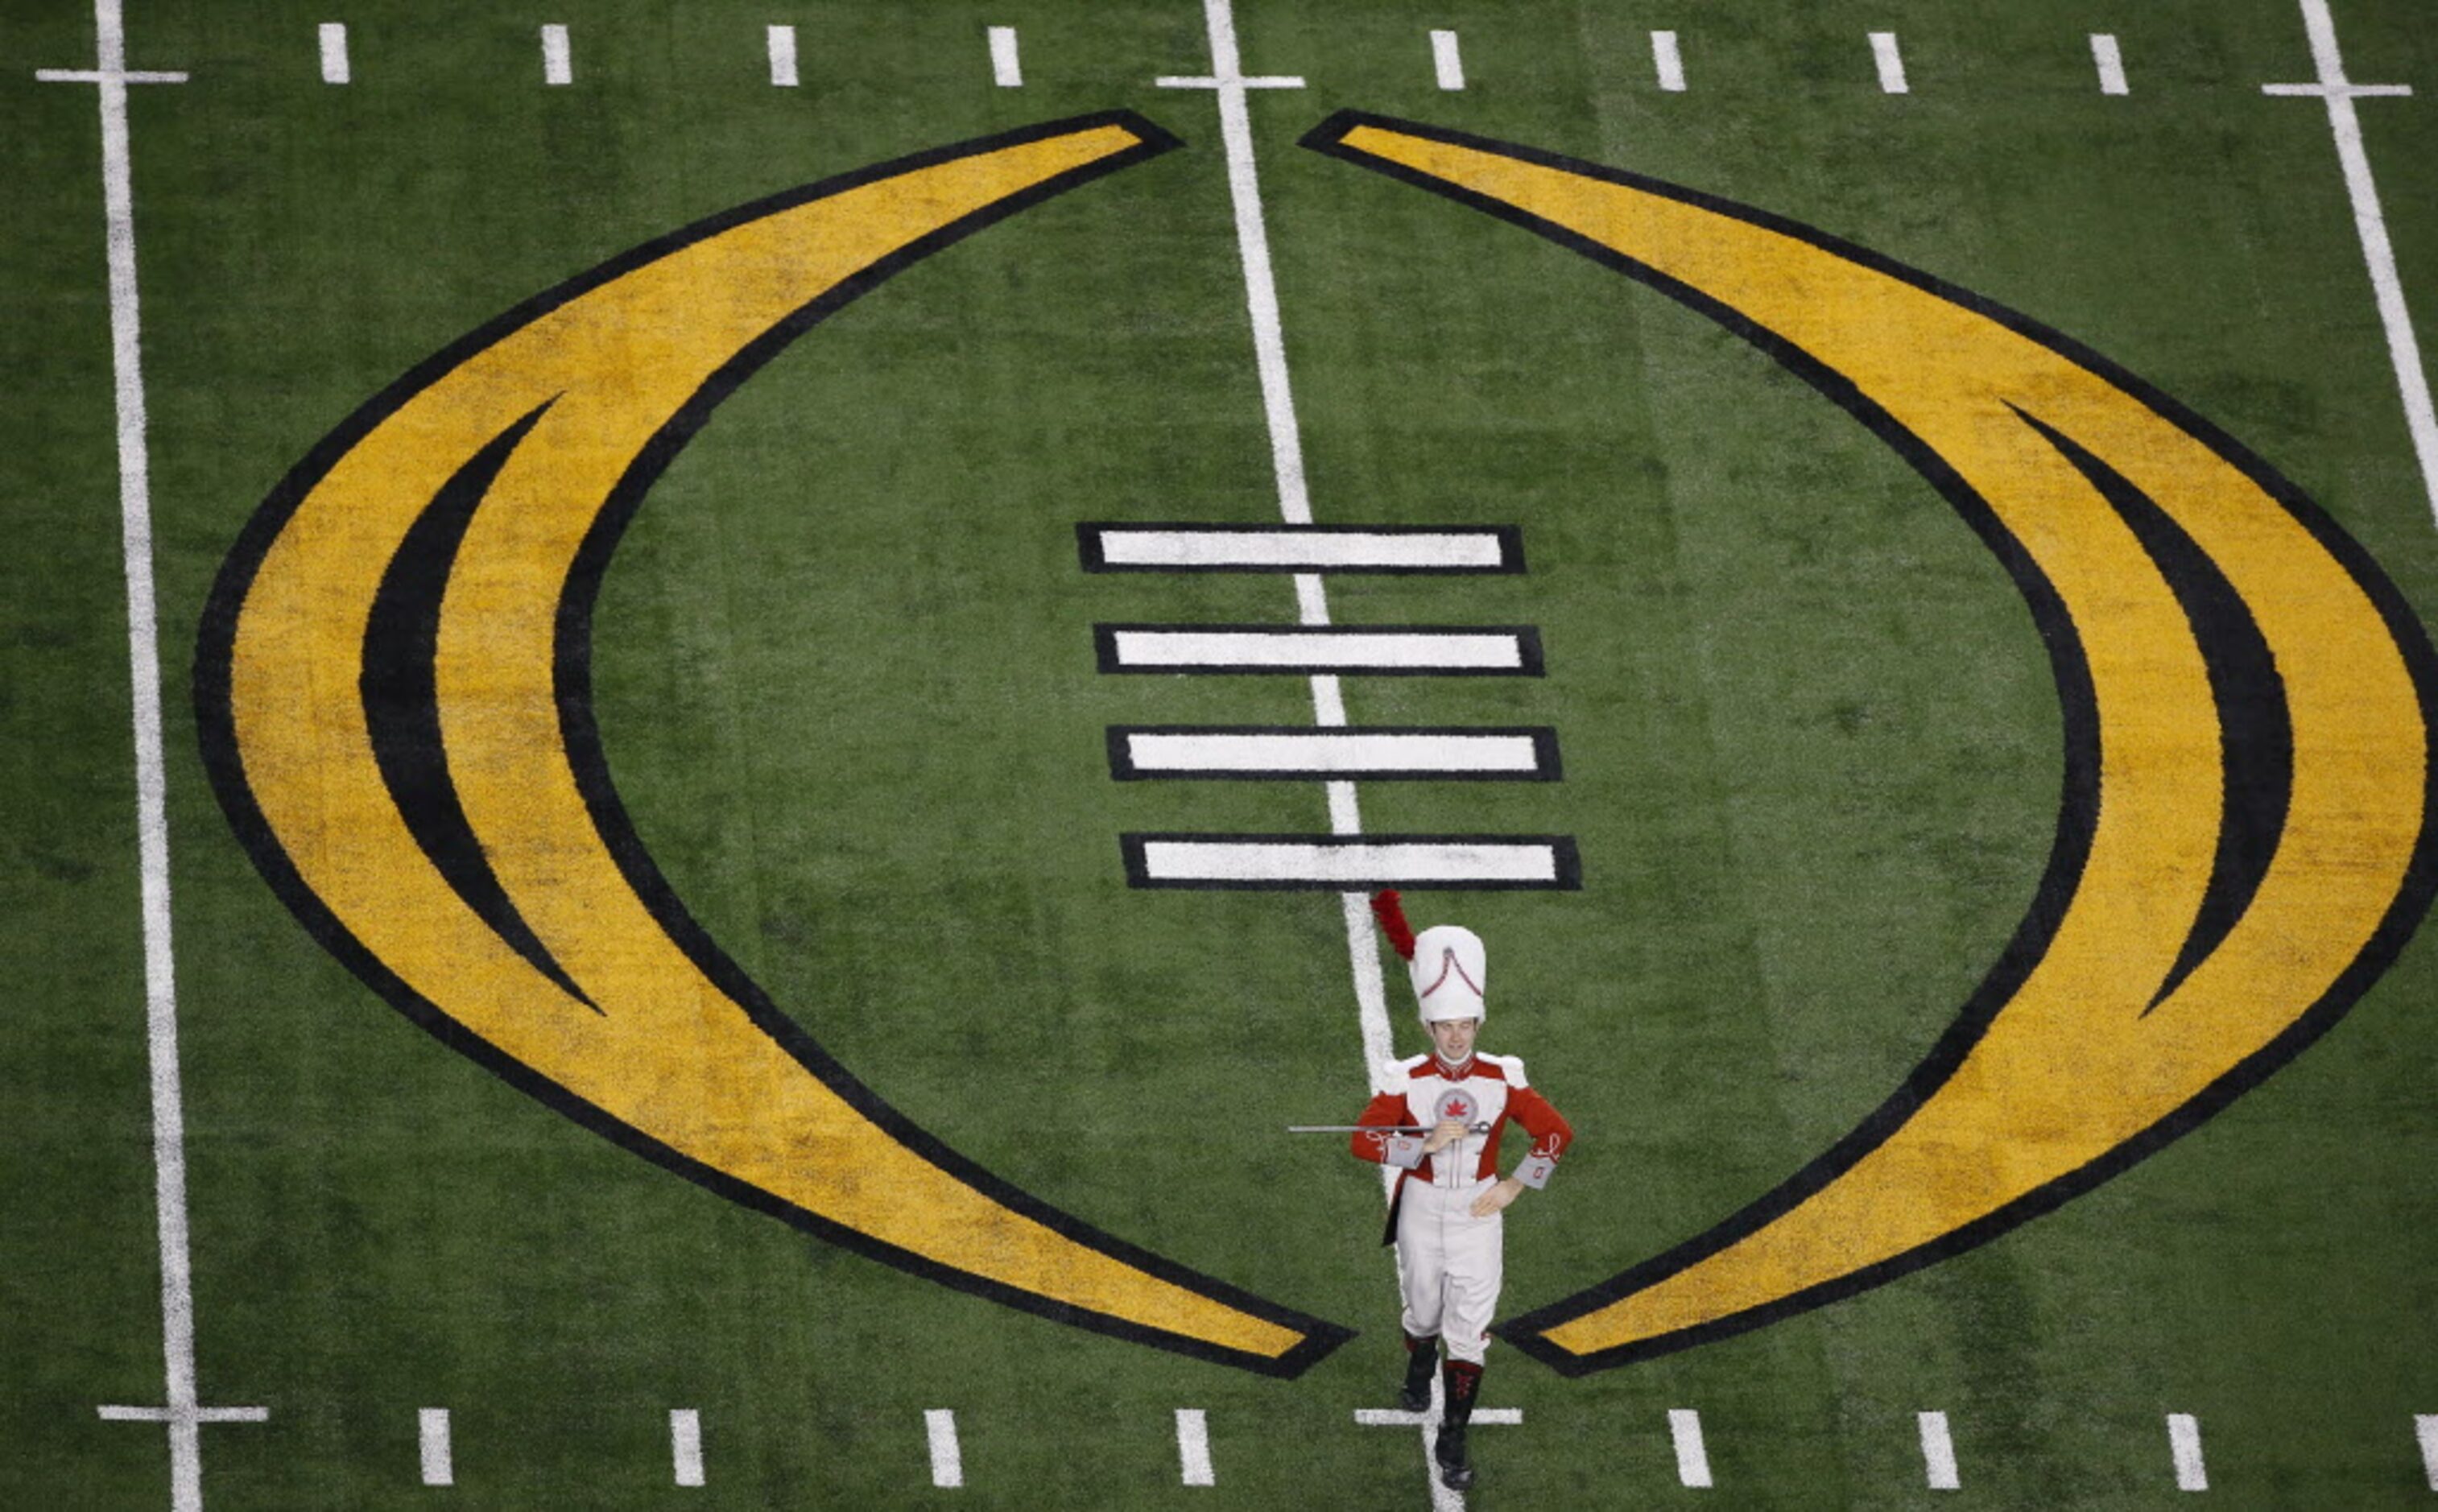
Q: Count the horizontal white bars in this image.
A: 4